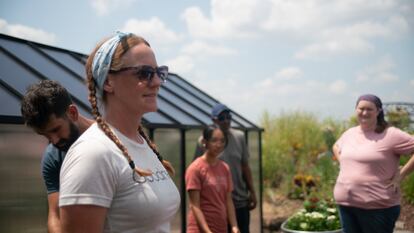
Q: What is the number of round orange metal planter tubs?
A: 0